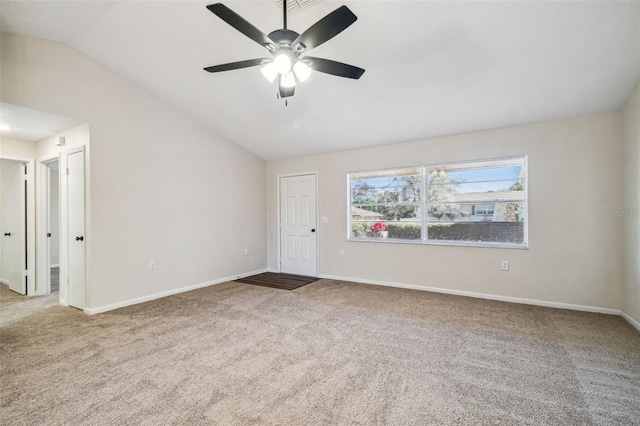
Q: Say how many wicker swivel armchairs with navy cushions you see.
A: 0